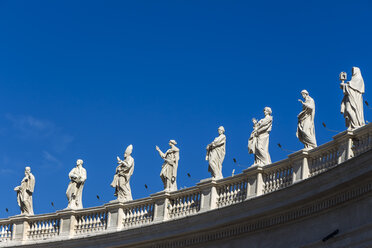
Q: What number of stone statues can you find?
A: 8